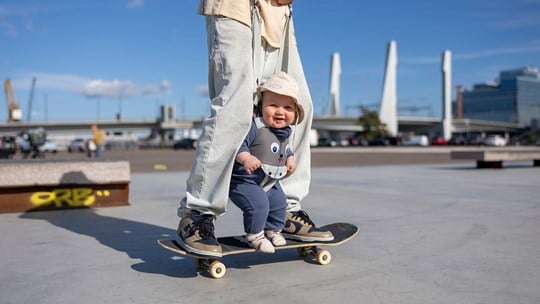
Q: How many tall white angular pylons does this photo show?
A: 3